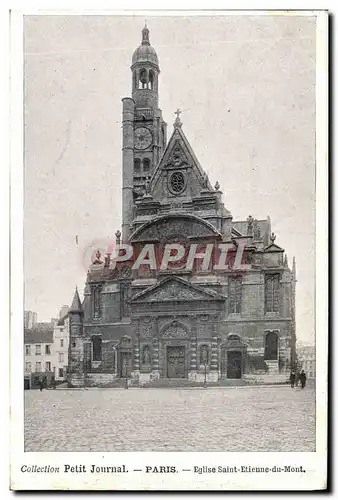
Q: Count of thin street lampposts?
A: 2